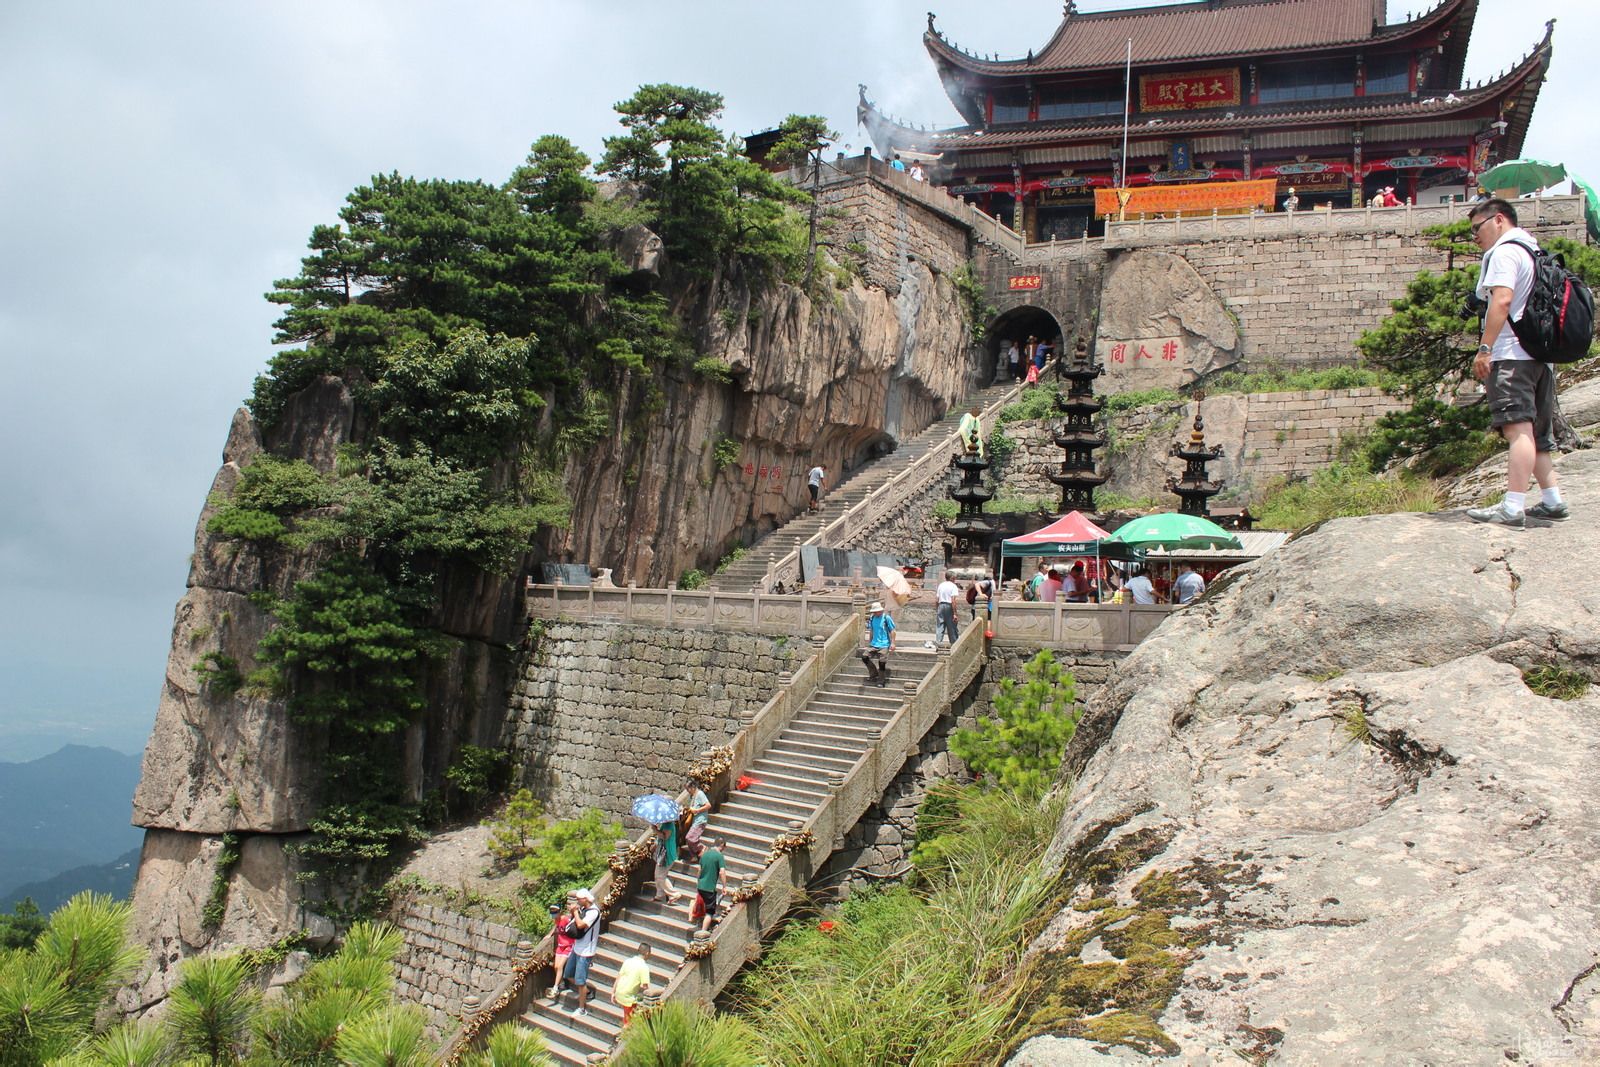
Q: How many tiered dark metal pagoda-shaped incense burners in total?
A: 3